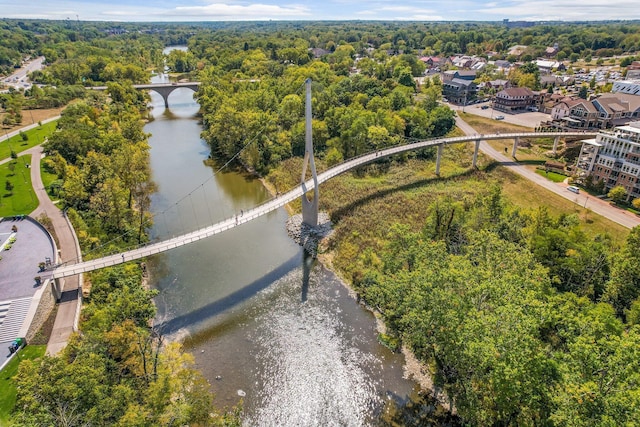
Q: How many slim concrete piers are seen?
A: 4